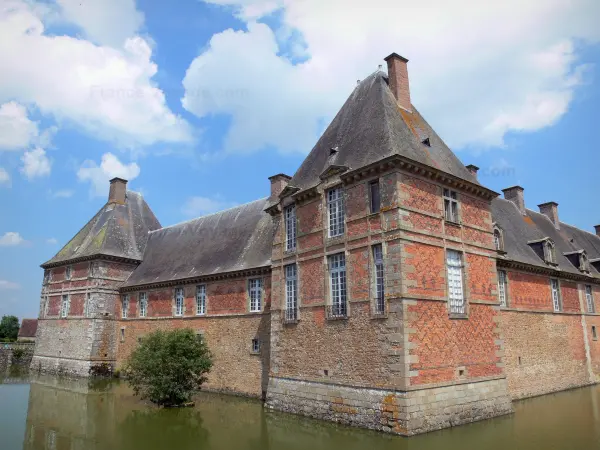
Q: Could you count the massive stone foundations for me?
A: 2